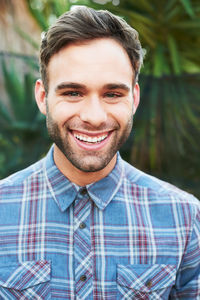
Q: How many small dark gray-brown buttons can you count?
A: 4